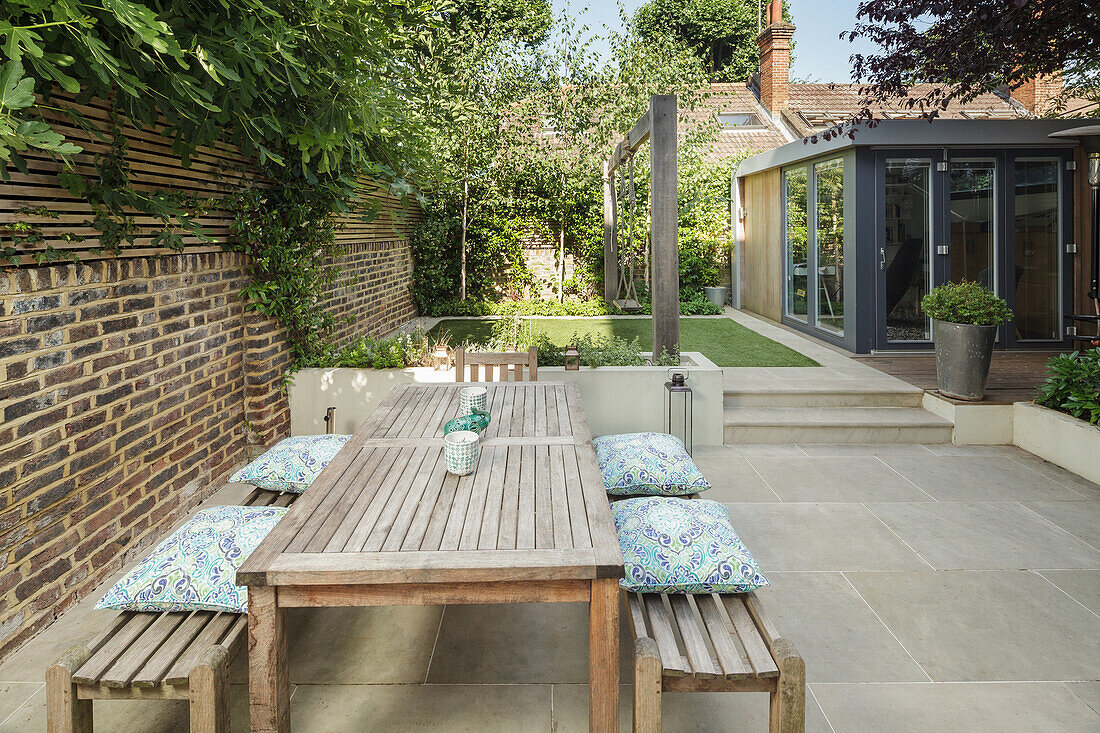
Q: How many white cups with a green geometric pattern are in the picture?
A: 2